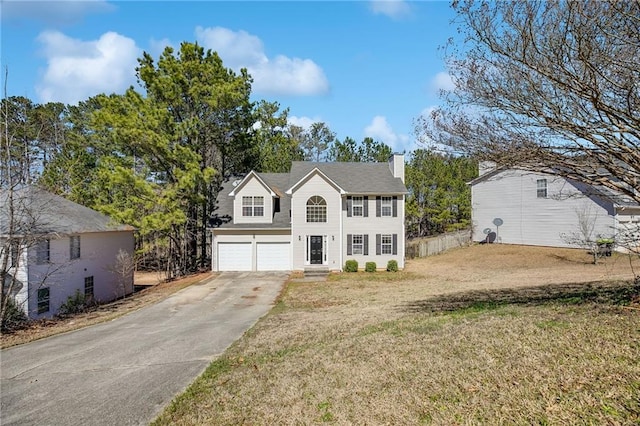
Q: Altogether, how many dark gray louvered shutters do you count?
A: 8